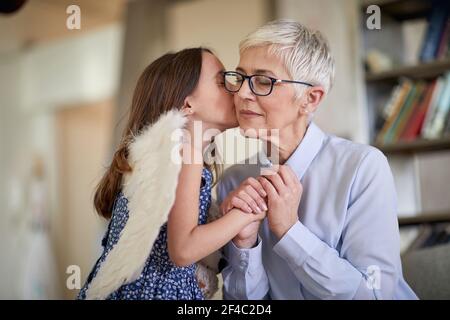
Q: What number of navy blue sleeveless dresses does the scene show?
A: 1